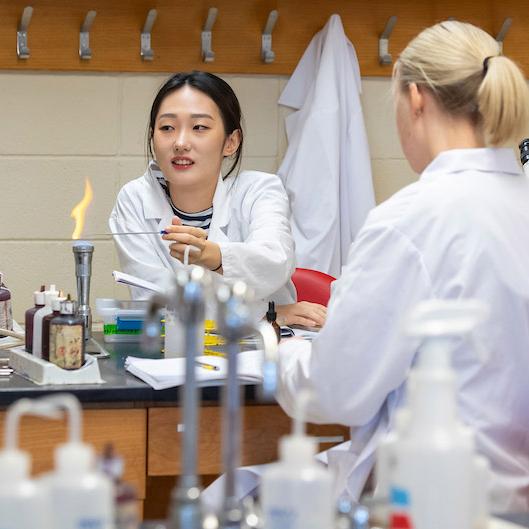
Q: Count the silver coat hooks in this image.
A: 7